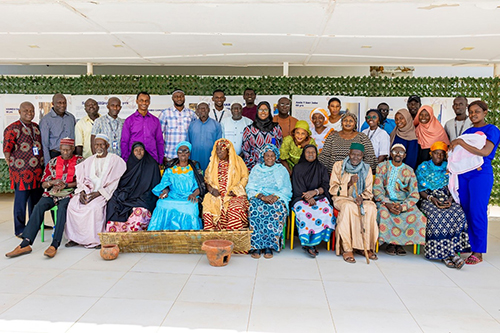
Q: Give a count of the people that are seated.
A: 10